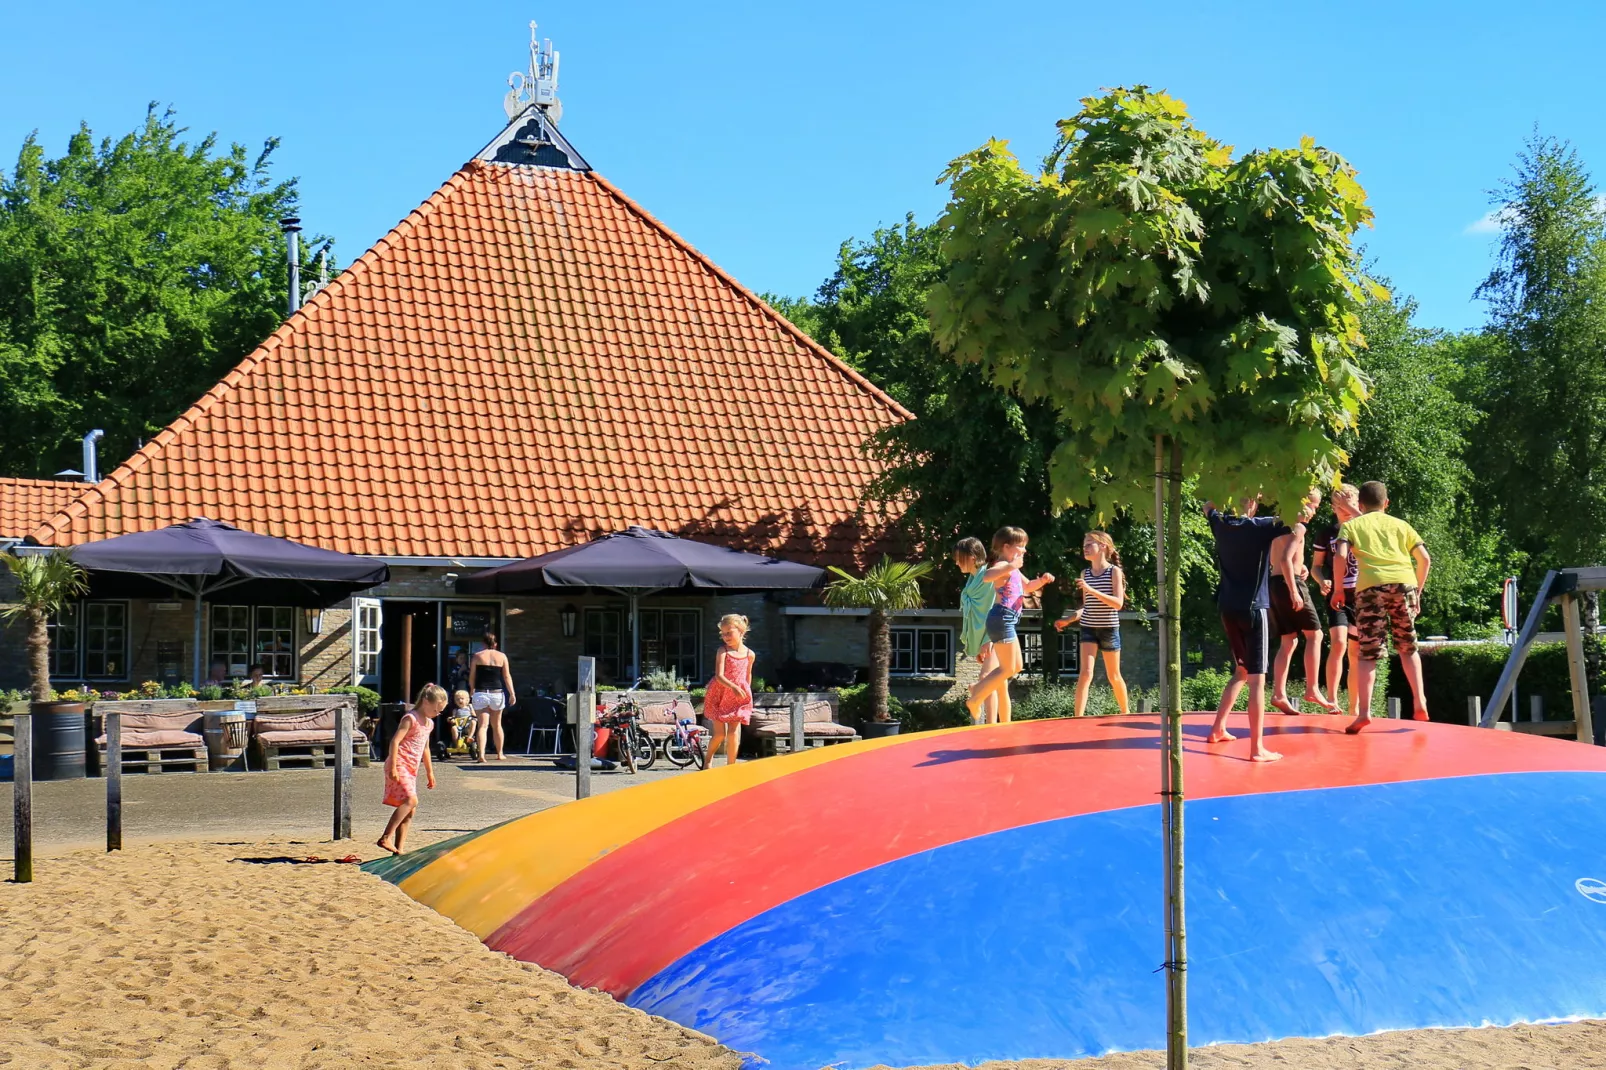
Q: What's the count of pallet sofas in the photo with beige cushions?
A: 4